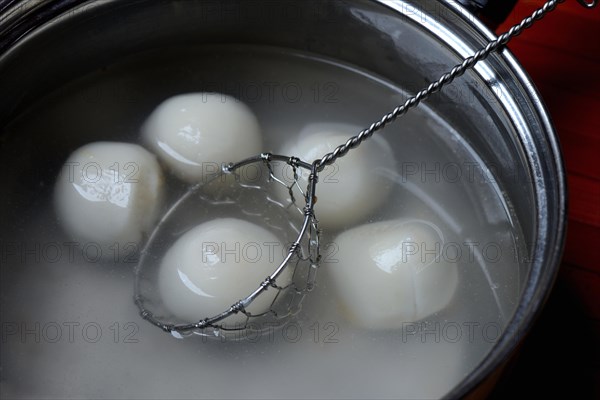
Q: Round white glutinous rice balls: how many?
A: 5